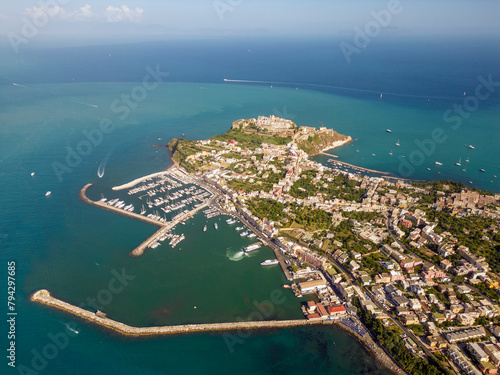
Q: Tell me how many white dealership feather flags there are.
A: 0